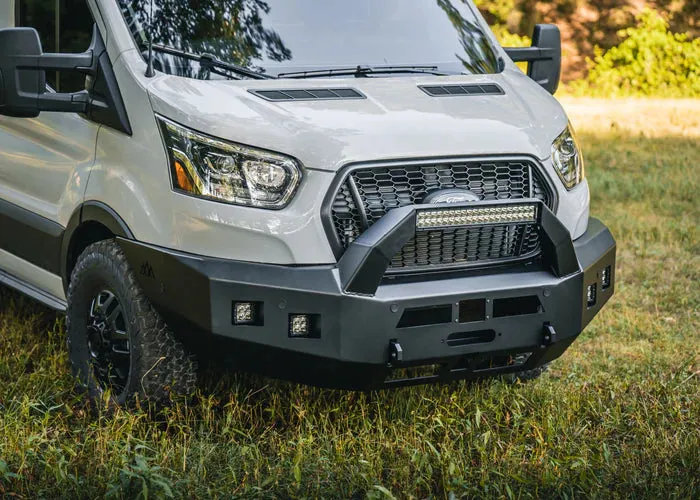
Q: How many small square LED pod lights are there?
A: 4